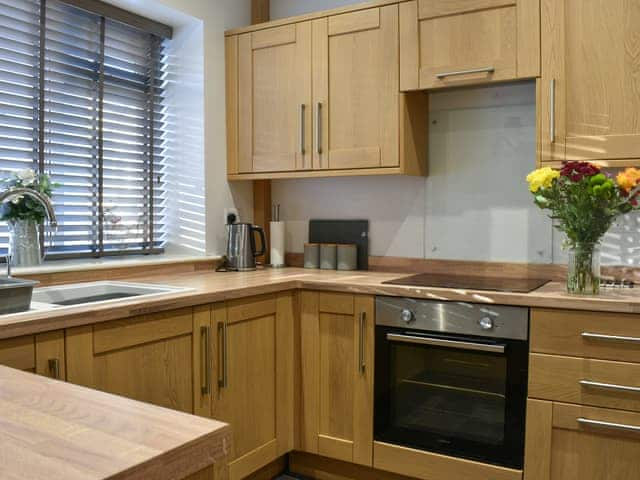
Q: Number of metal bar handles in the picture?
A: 12